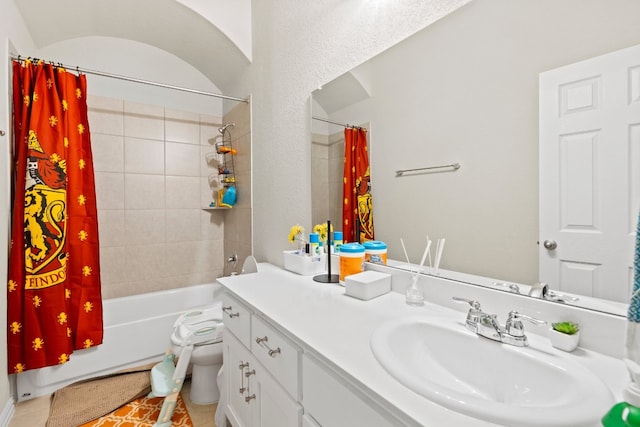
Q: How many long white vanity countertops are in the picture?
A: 1